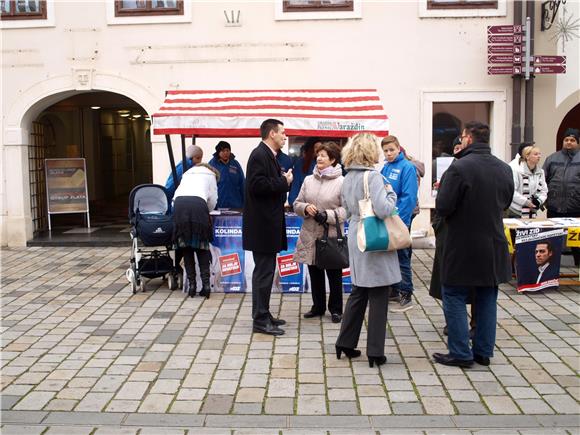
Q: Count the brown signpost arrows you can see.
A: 7